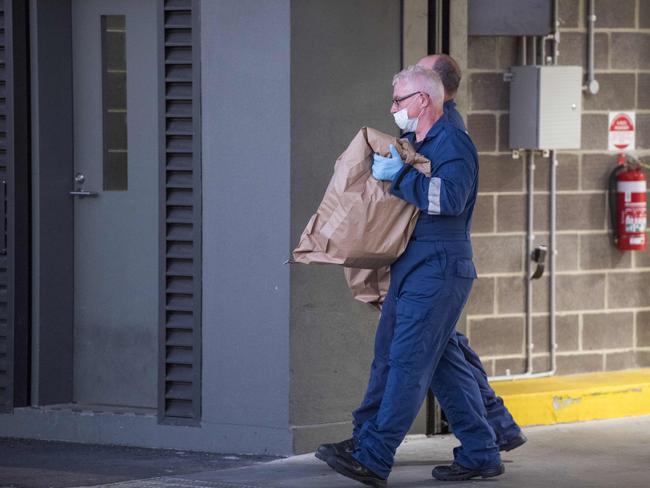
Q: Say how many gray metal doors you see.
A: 1